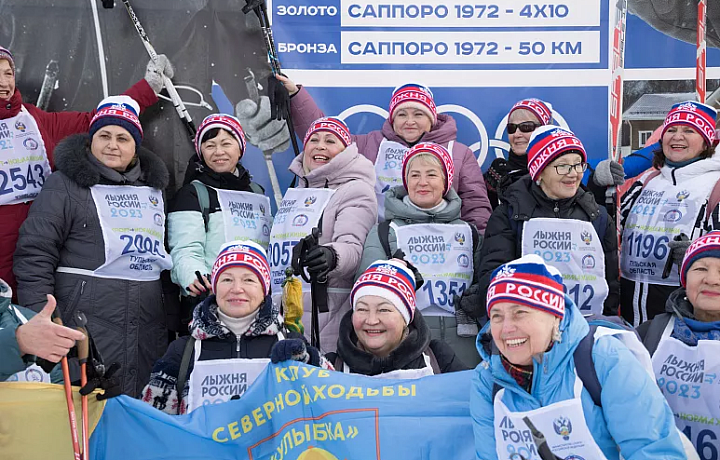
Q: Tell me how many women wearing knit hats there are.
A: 13